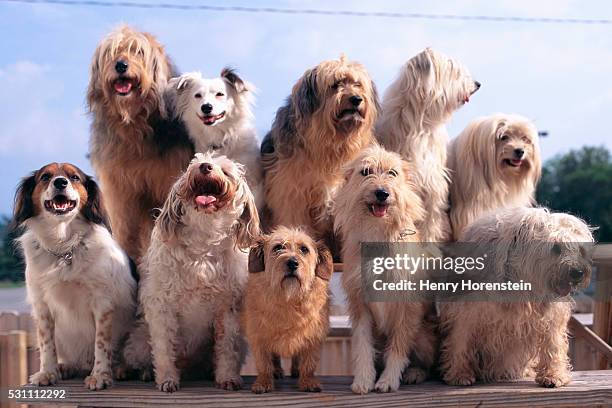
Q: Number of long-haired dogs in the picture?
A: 10